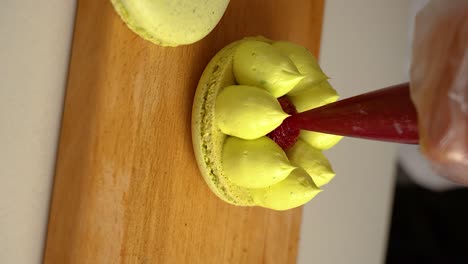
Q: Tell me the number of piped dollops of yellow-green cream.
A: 8